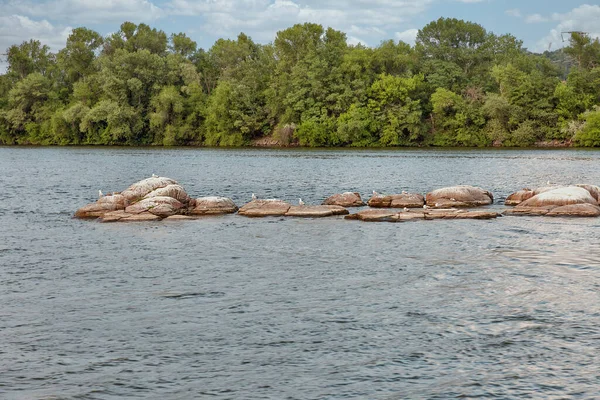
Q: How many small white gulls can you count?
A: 11